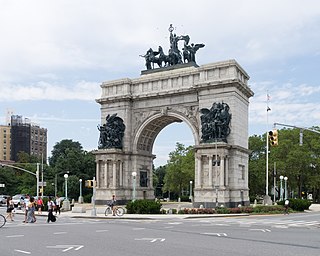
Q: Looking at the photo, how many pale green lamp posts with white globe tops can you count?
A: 6